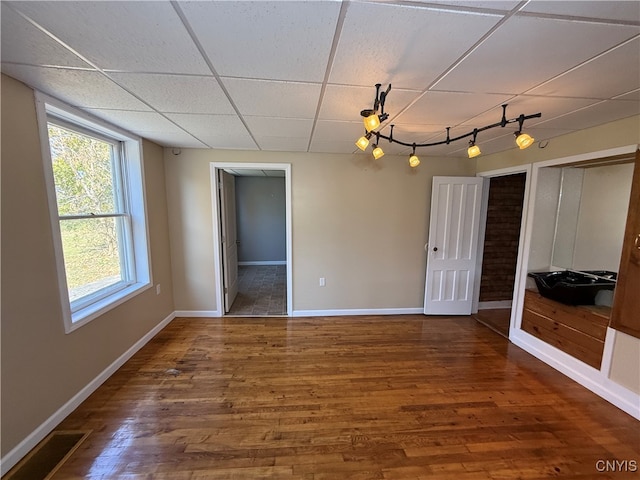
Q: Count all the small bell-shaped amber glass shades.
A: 6